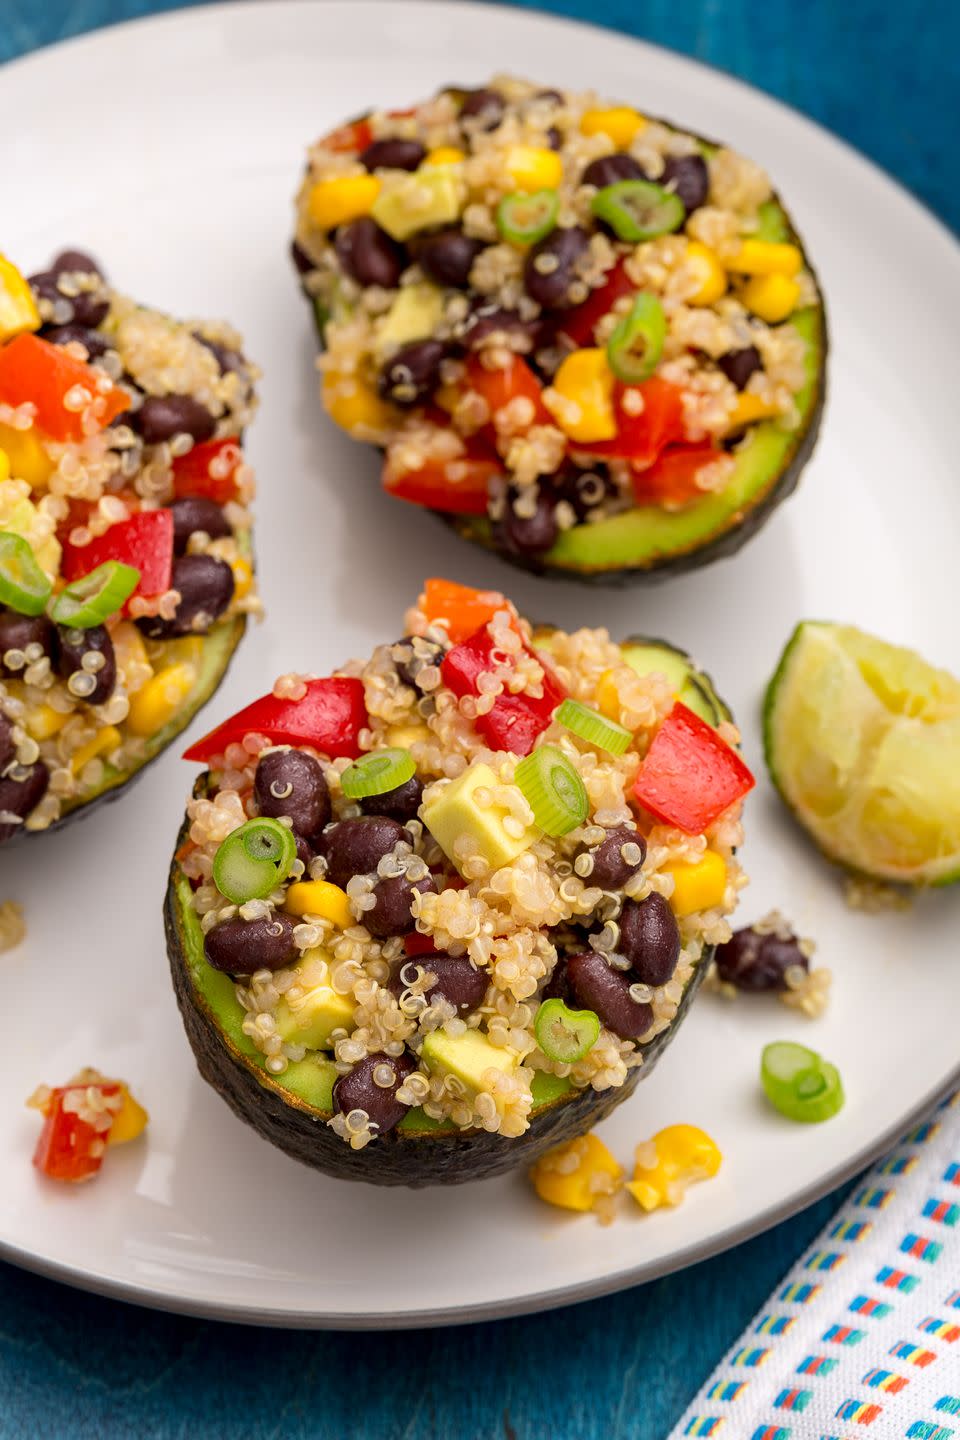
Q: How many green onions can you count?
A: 11